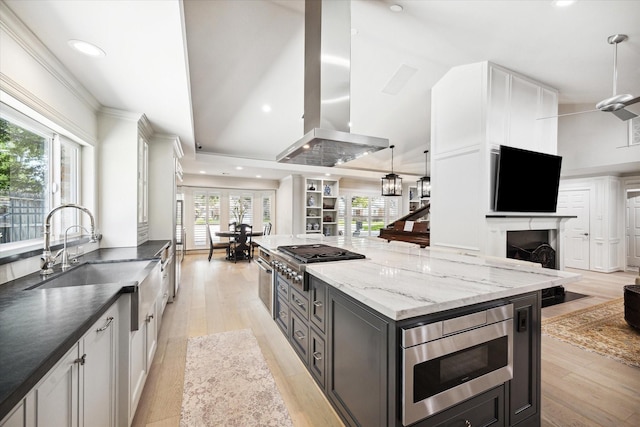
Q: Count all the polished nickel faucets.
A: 2